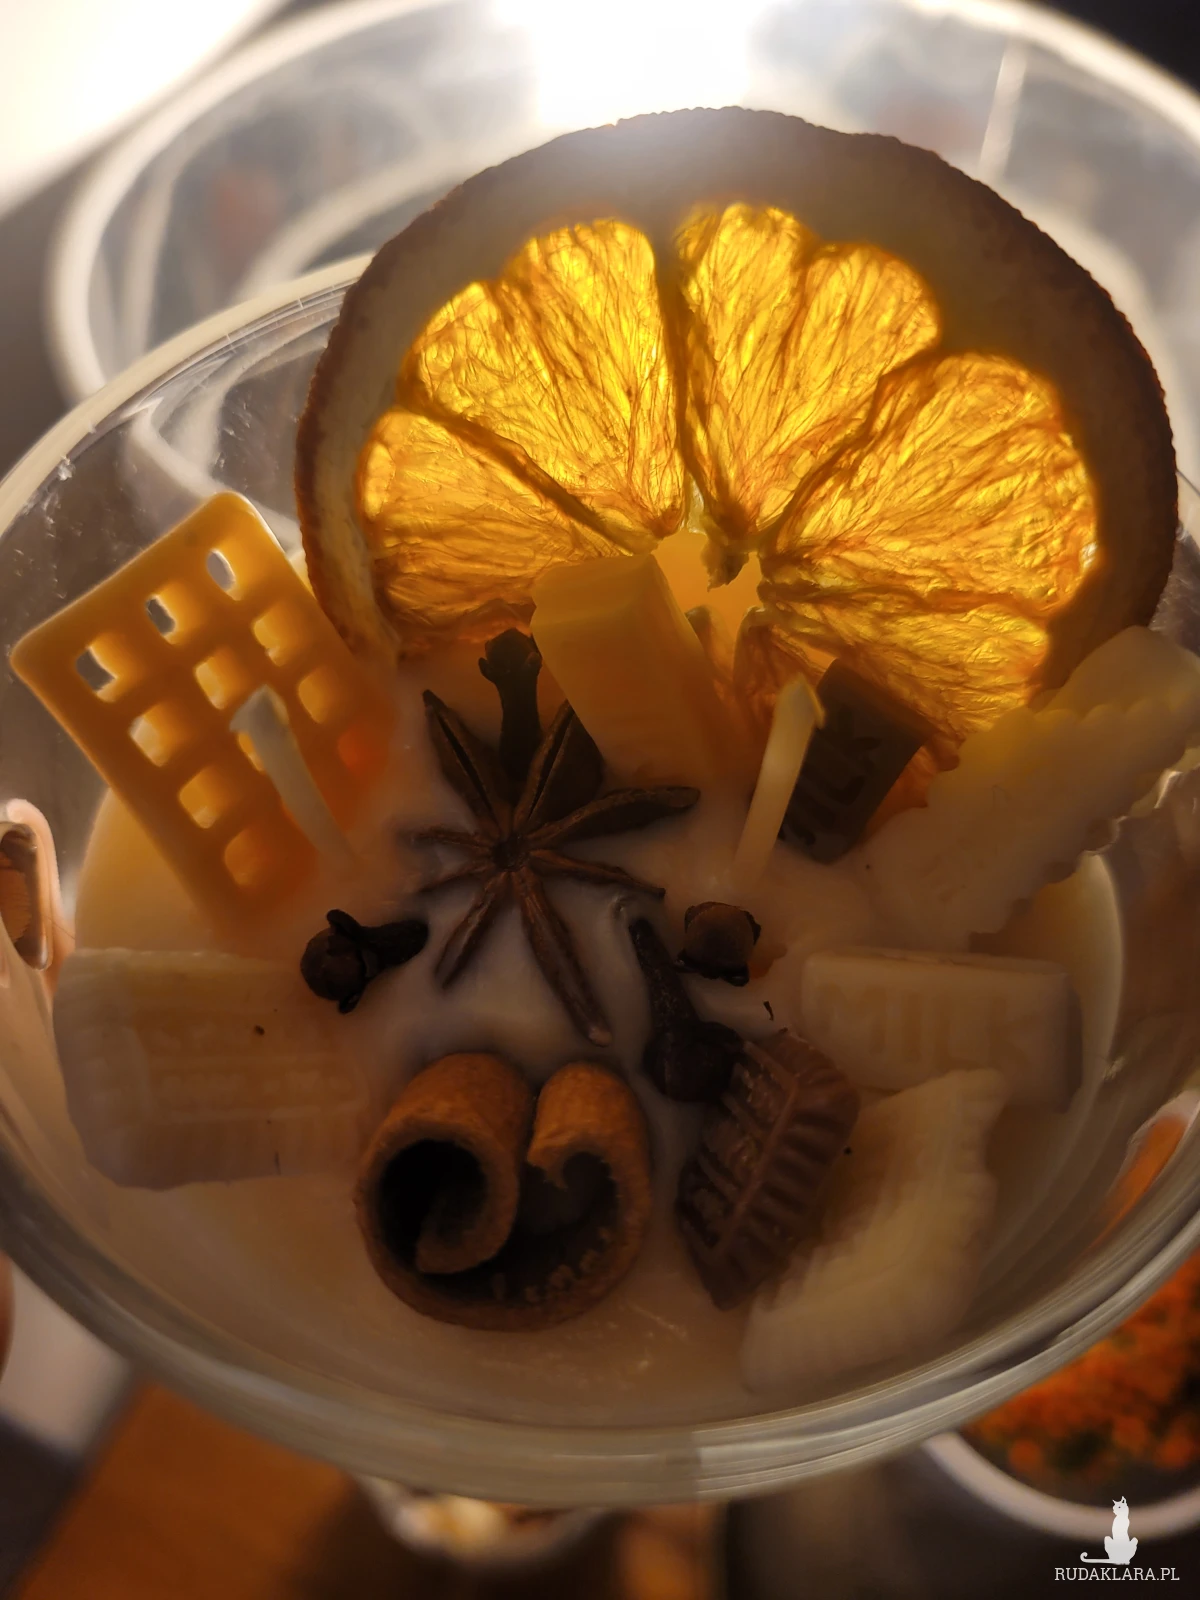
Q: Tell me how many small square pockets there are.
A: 12